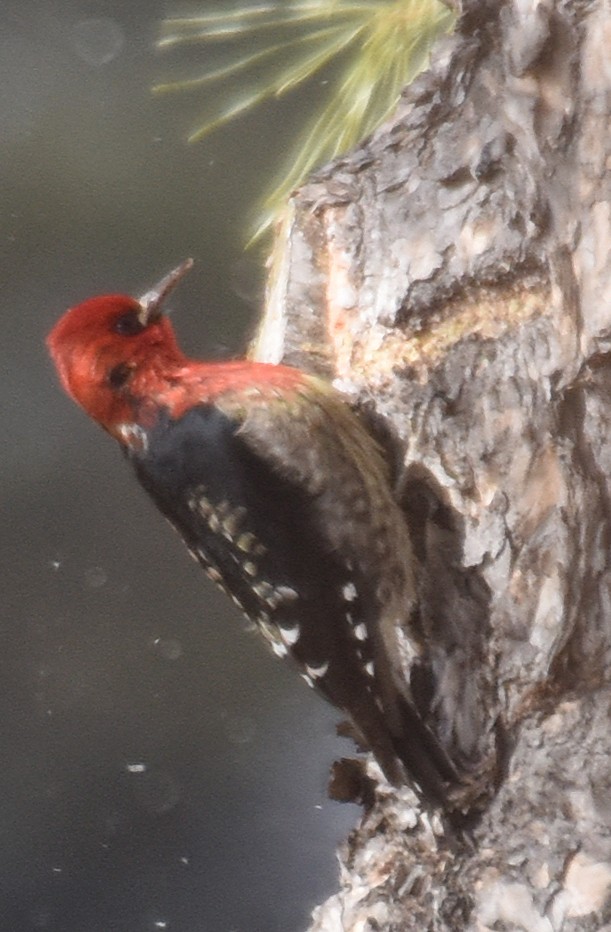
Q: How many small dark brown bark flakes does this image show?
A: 2